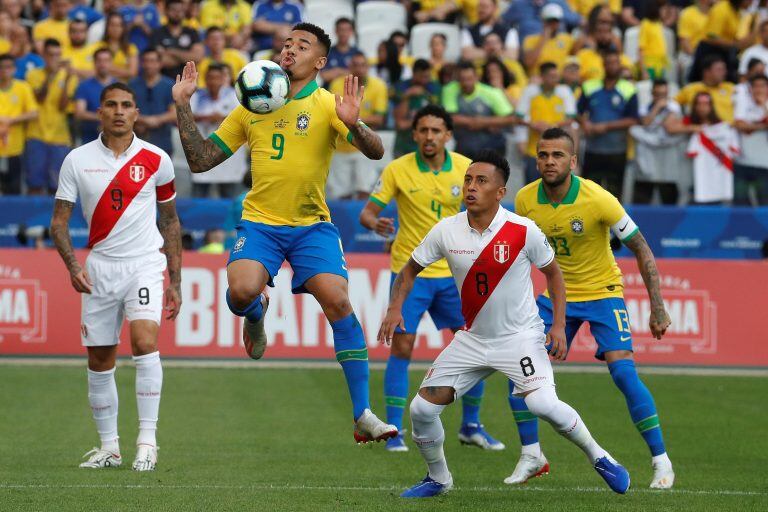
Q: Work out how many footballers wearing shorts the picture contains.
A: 5